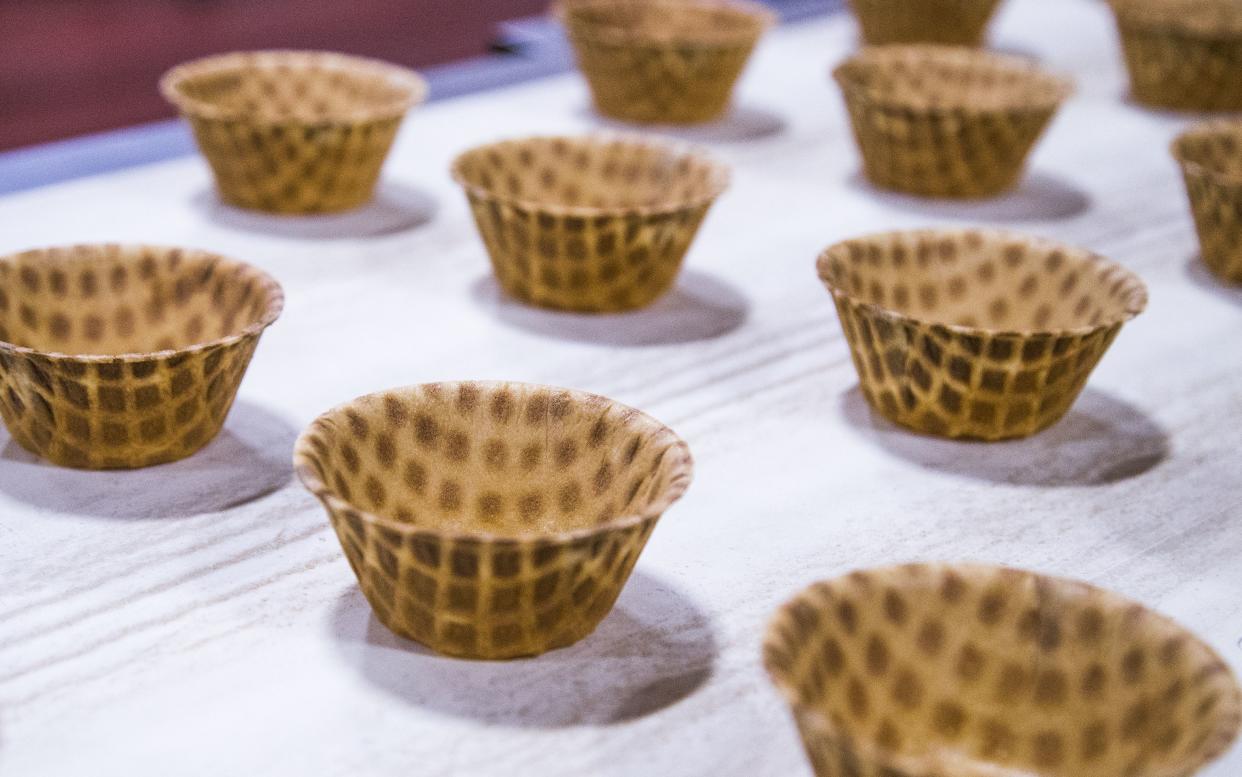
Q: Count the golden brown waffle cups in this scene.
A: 11